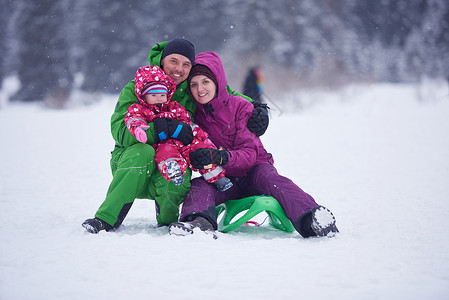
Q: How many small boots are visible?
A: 2